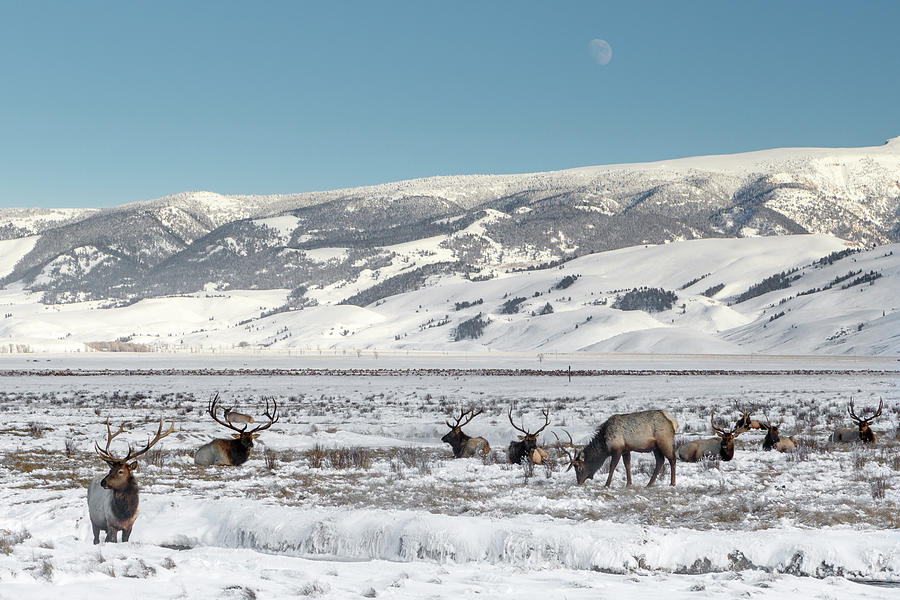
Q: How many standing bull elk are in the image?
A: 2